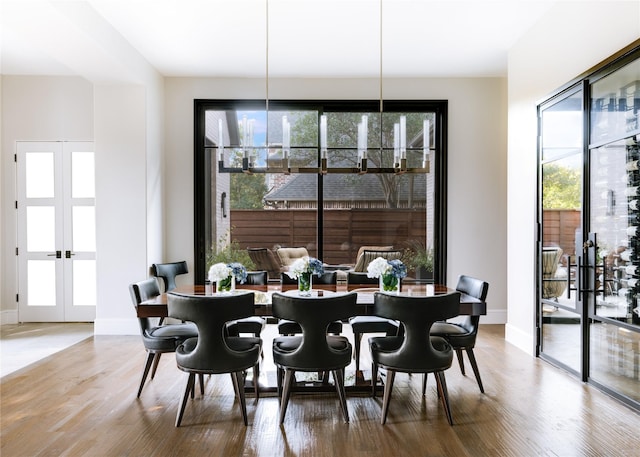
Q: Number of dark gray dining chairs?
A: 9